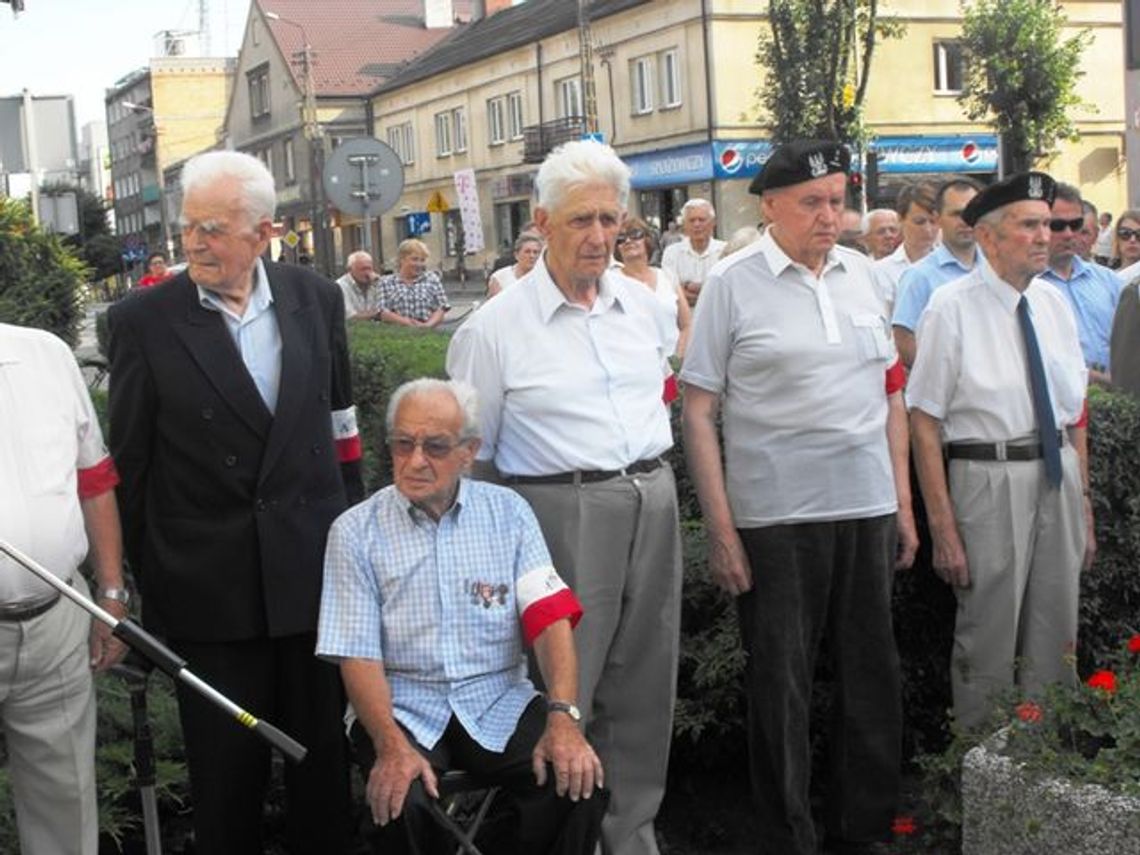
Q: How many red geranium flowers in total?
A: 4